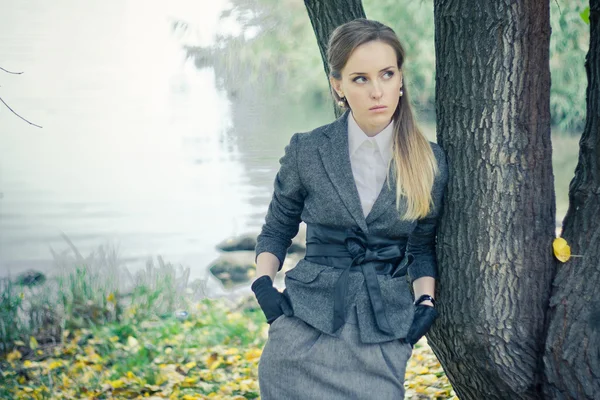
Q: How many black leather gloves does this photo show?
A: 2